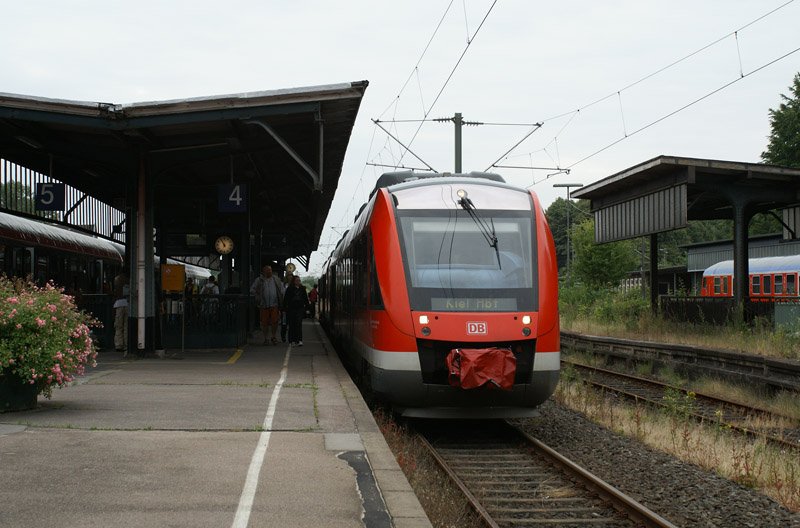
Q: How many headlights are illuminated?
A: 3